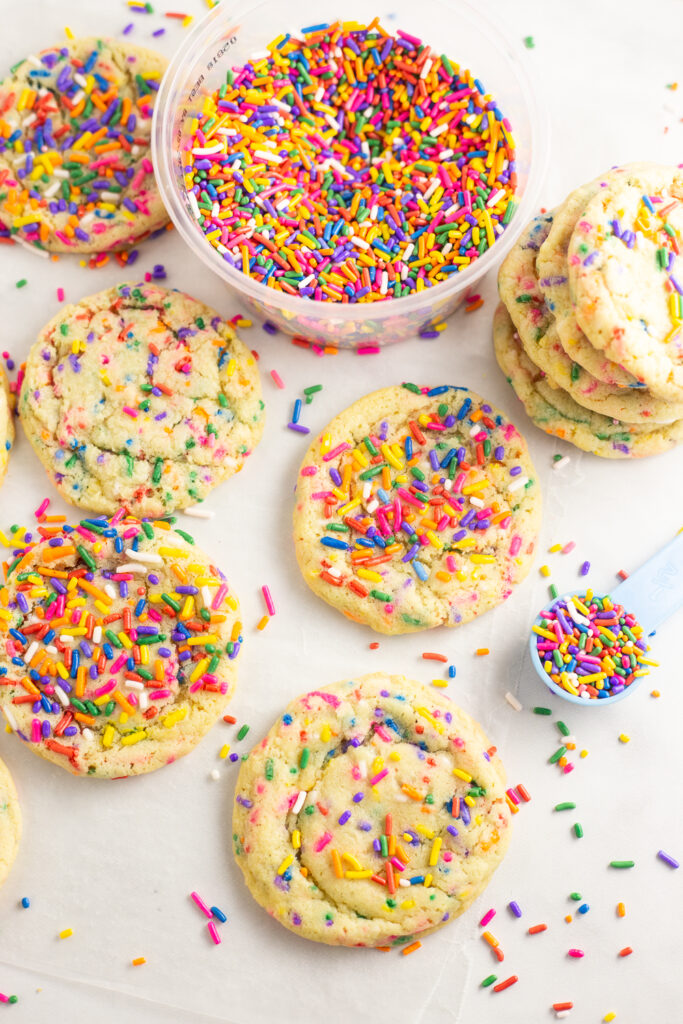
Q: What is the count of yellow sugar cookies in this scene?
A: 11